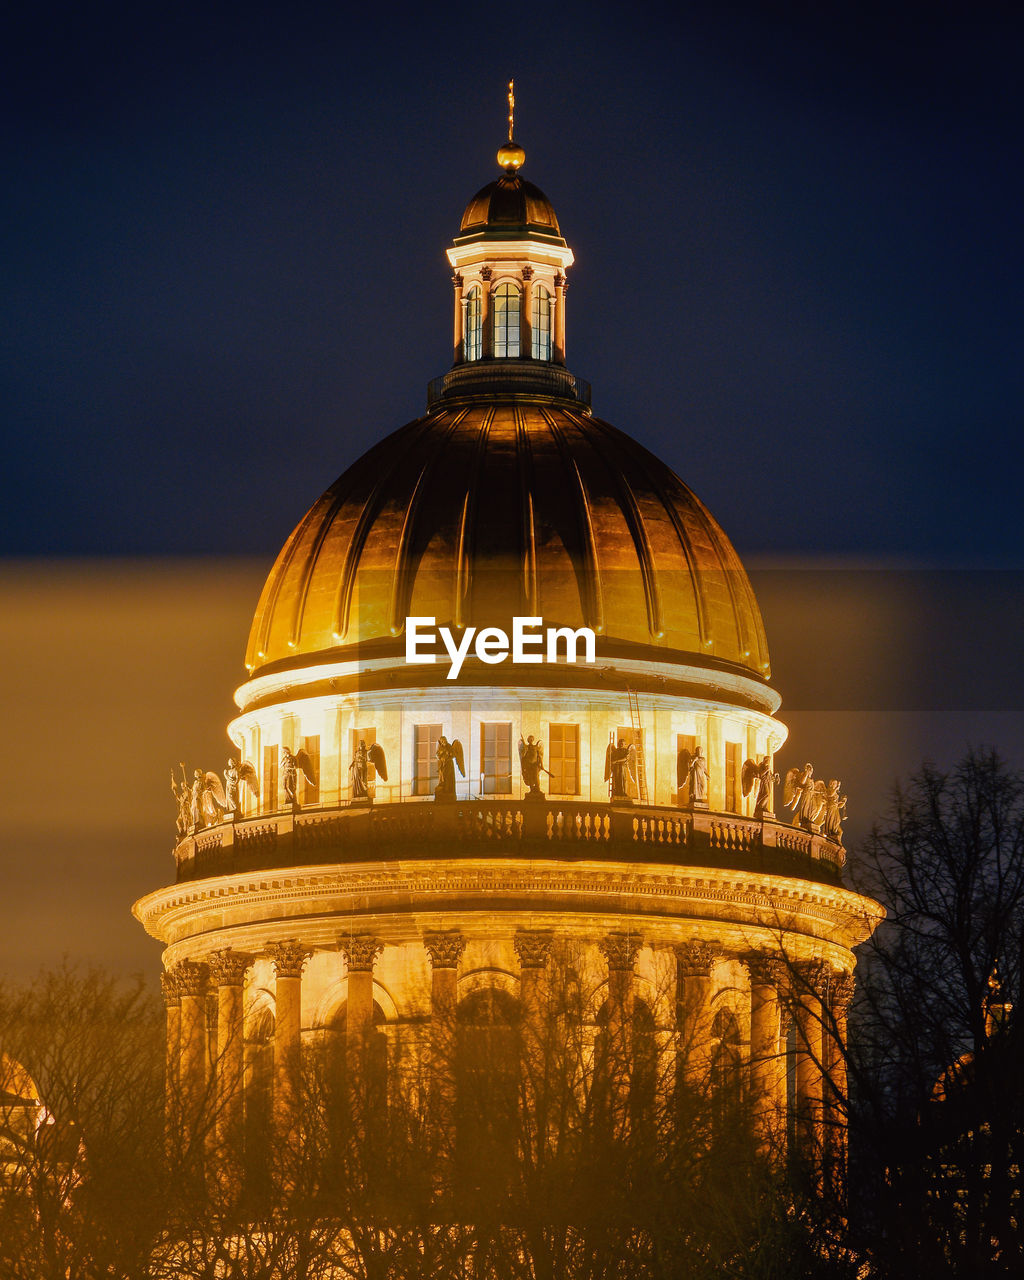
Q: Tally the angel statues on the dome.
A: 12